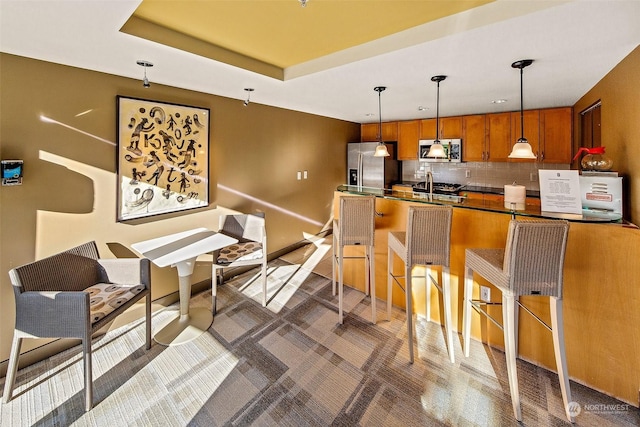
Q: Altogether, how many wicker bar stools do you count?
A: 3